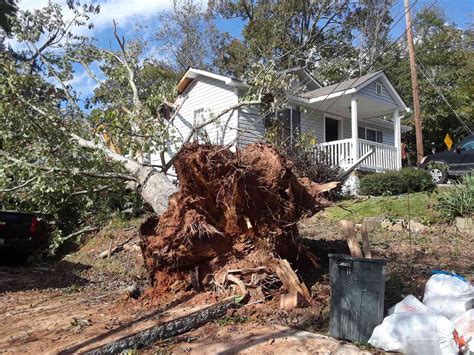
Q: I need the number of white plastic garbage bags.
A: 4